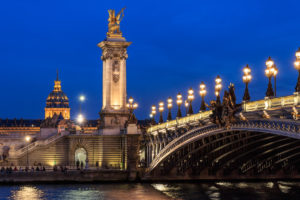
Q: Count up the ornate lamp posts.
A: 11